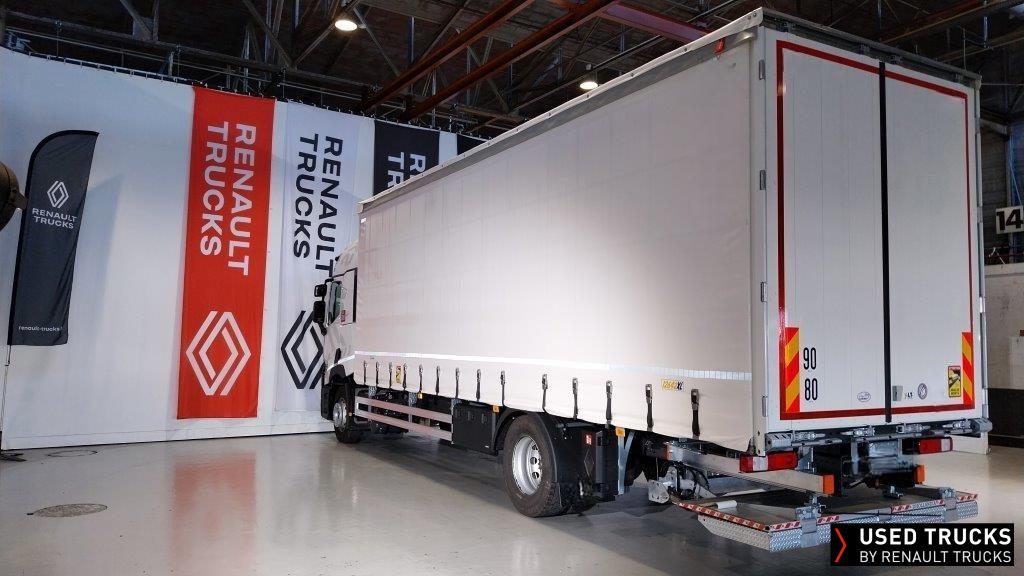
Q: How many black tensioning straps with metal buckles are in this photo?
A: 14